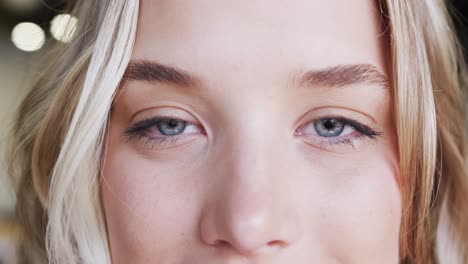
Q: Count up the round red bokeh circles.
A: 0